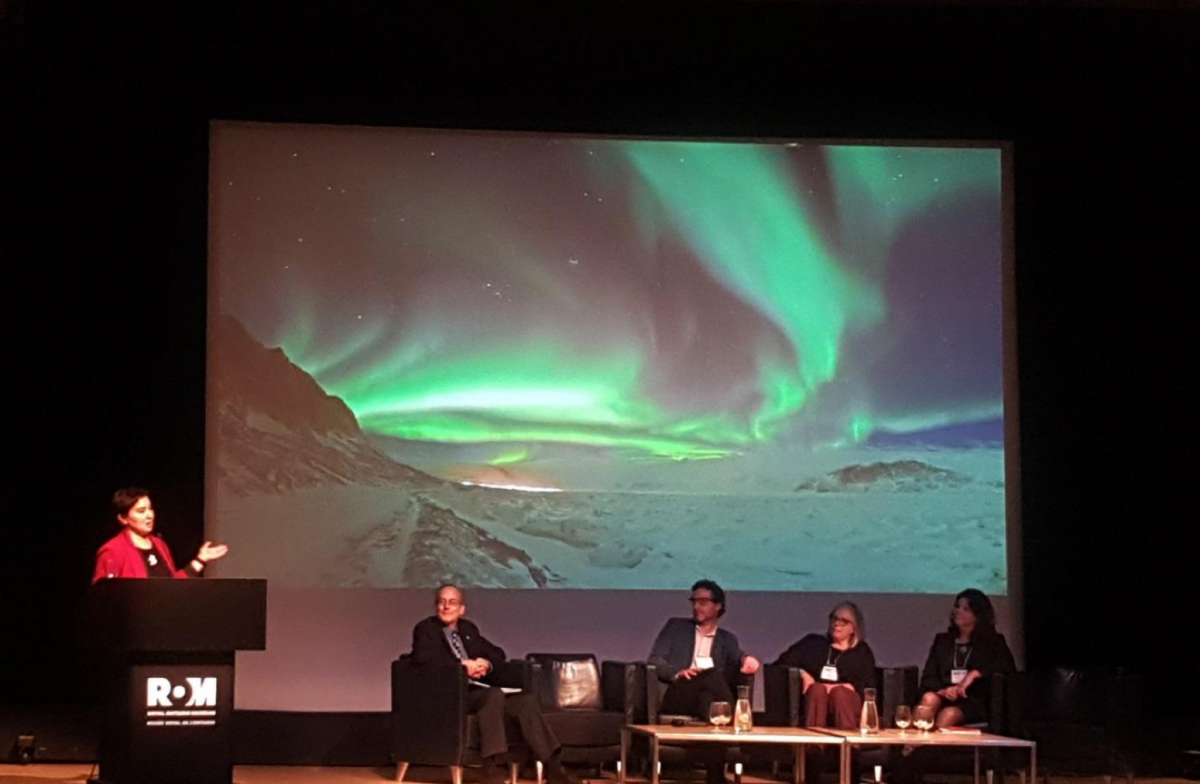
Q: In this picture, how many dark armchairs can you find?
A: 6